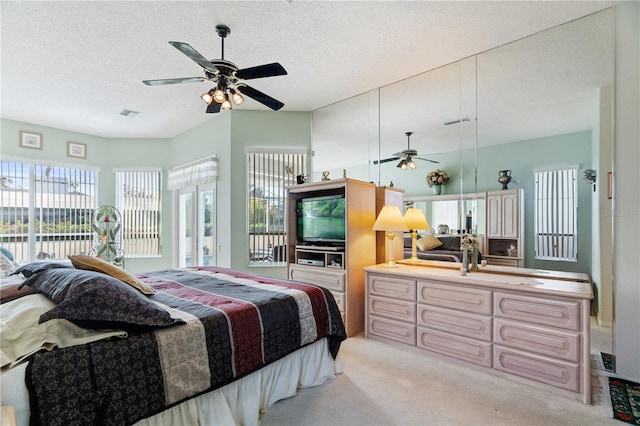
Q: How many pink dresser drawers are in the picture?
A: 9